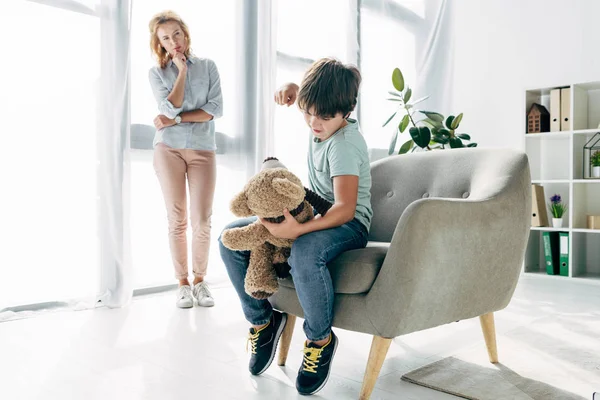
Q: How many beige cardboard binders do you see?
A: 3